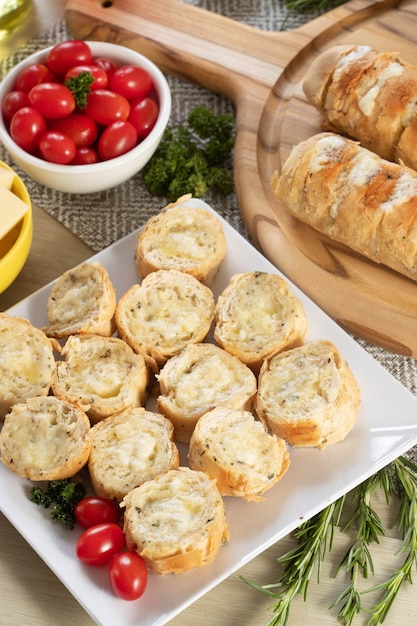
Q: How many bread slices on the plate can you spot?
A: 12